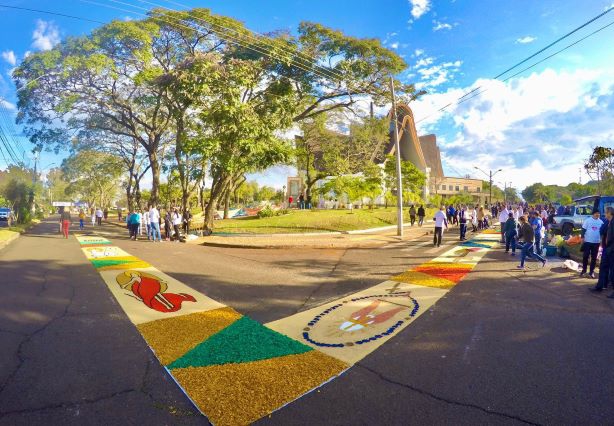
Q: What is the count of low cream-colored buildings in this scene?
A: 1